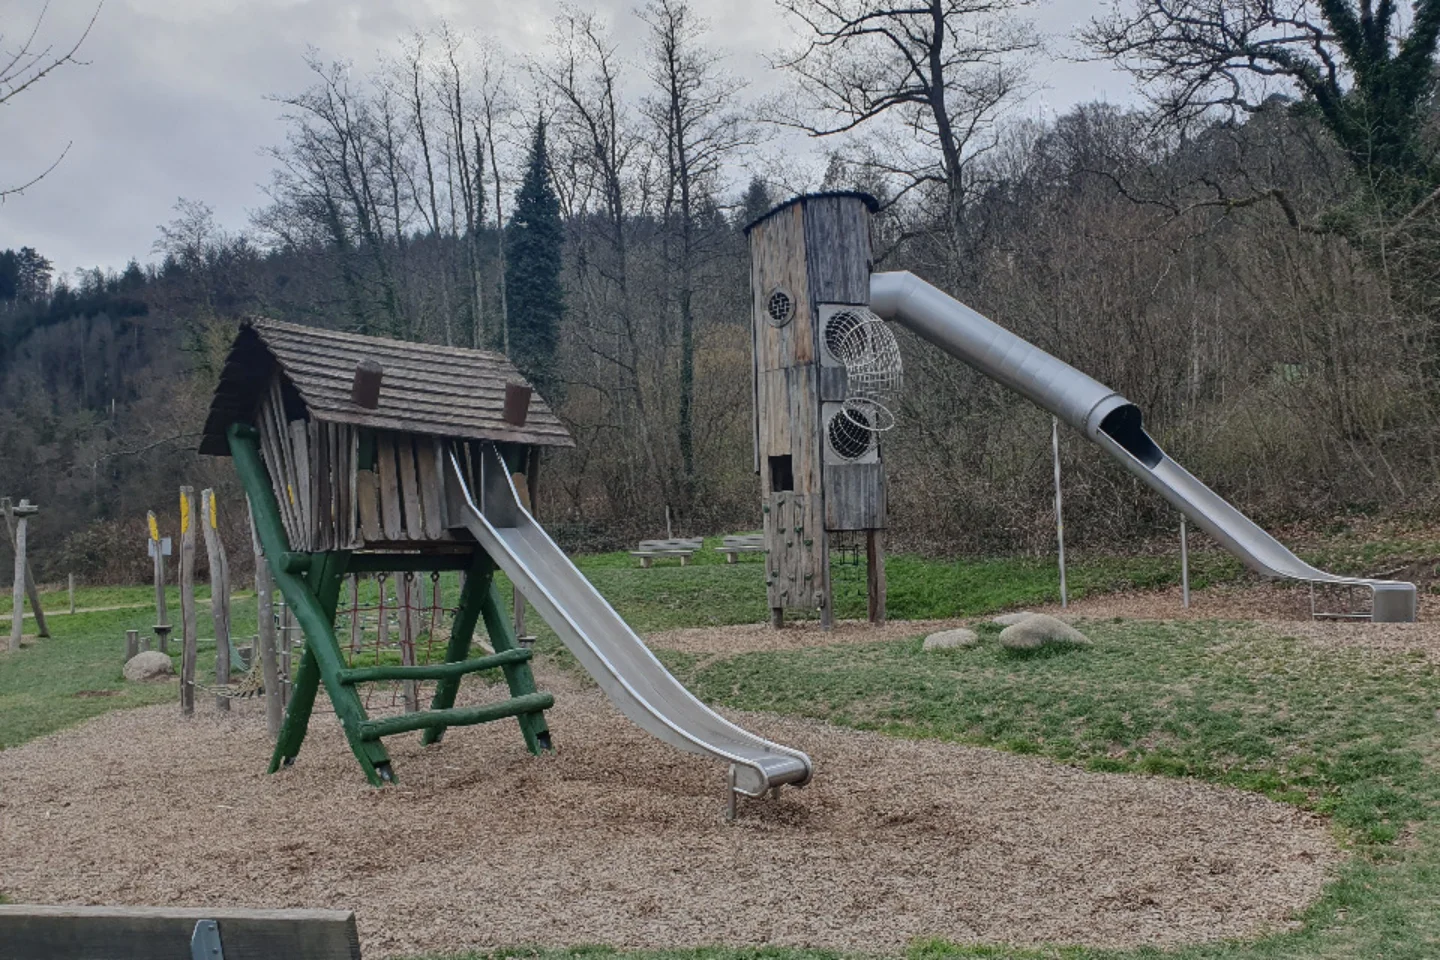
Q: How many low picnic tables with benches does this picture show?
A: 2